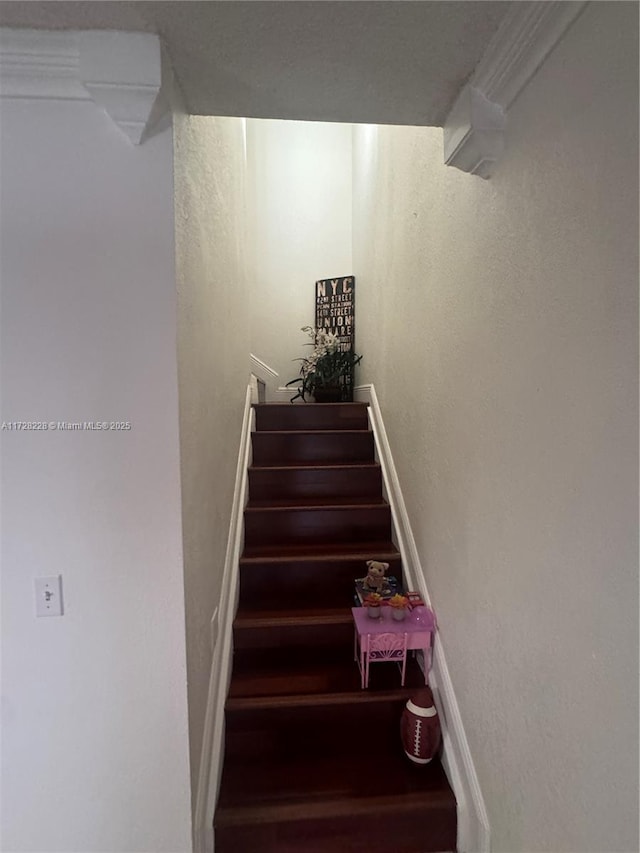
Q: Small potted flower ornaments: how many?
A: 2